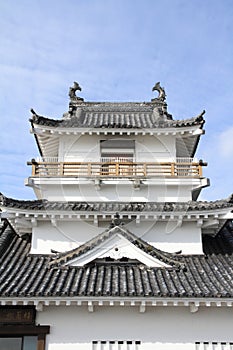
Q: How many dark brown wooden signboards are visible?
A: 1